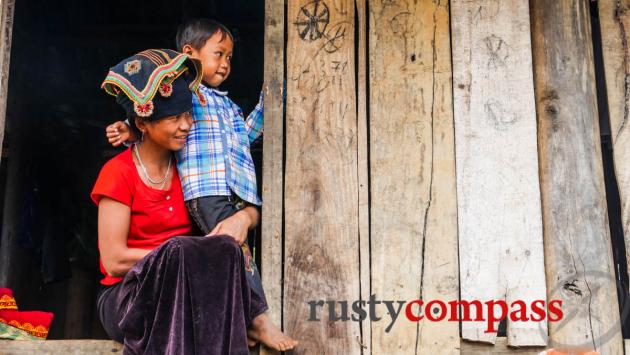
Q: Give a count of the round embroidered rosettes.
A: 3